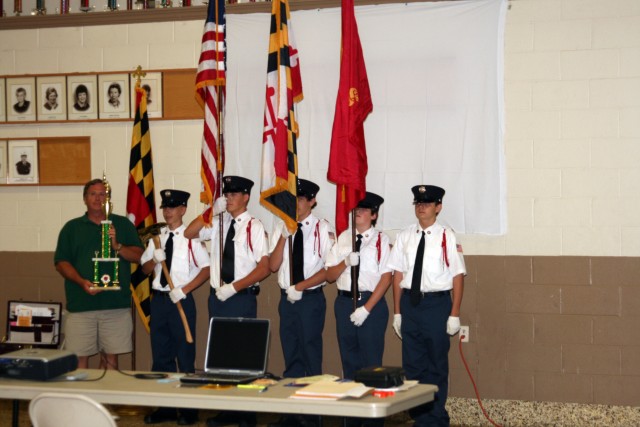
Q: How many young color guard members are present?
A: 5